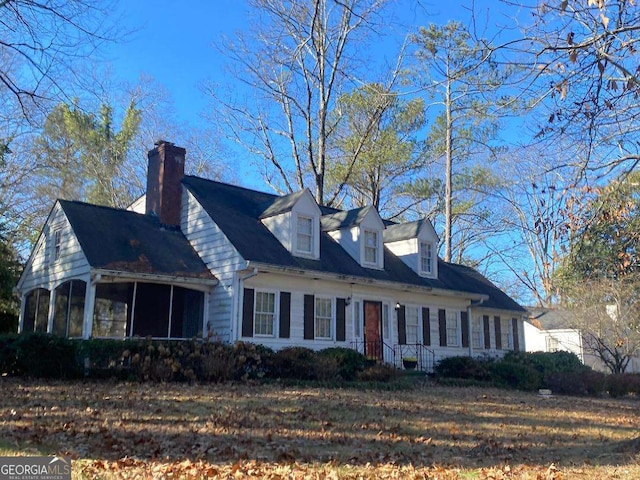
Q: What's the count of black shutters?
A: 11